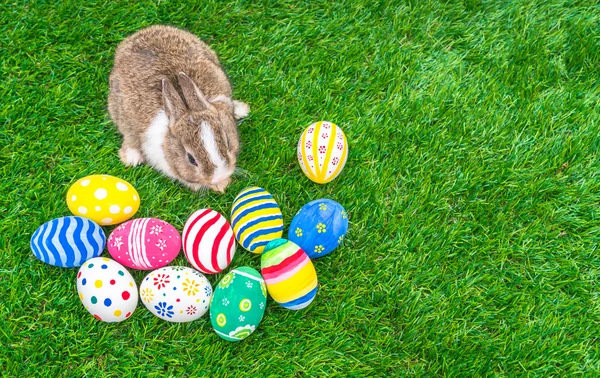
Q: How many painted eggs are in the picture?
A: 11